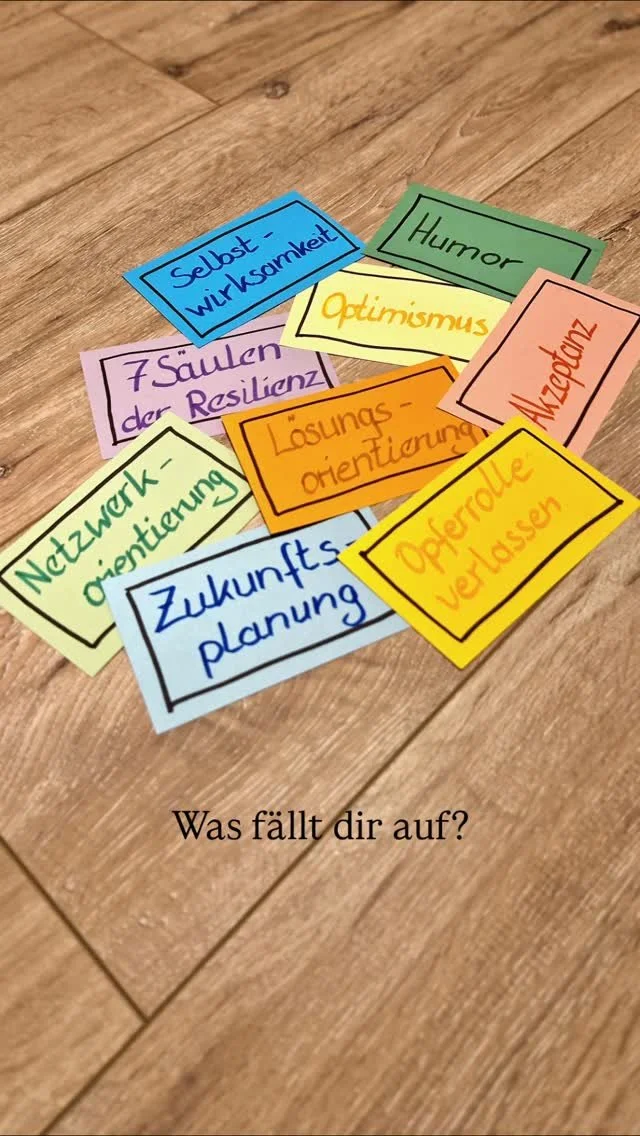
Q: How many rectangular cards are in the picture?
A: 9